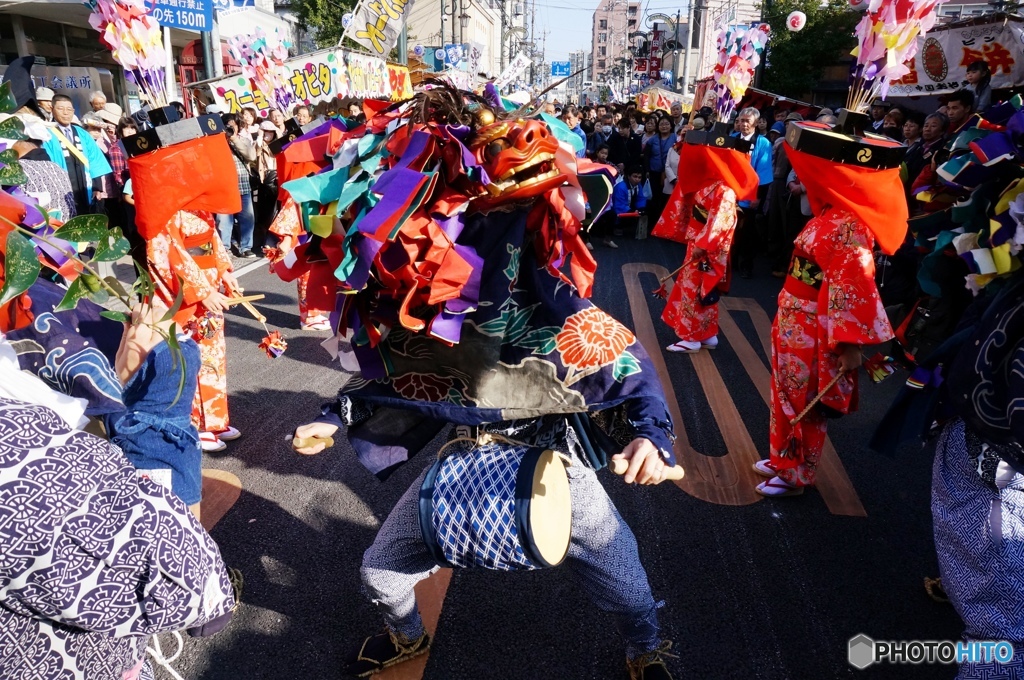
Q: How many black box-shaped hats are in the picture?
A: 4